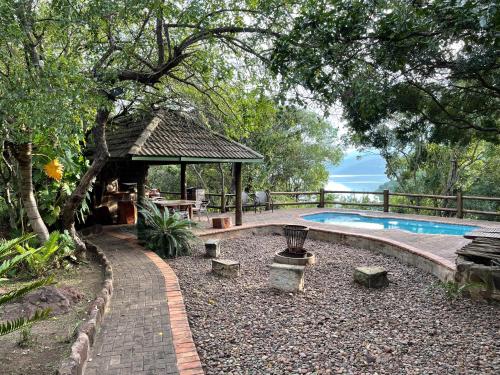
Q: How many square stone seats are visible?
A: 4